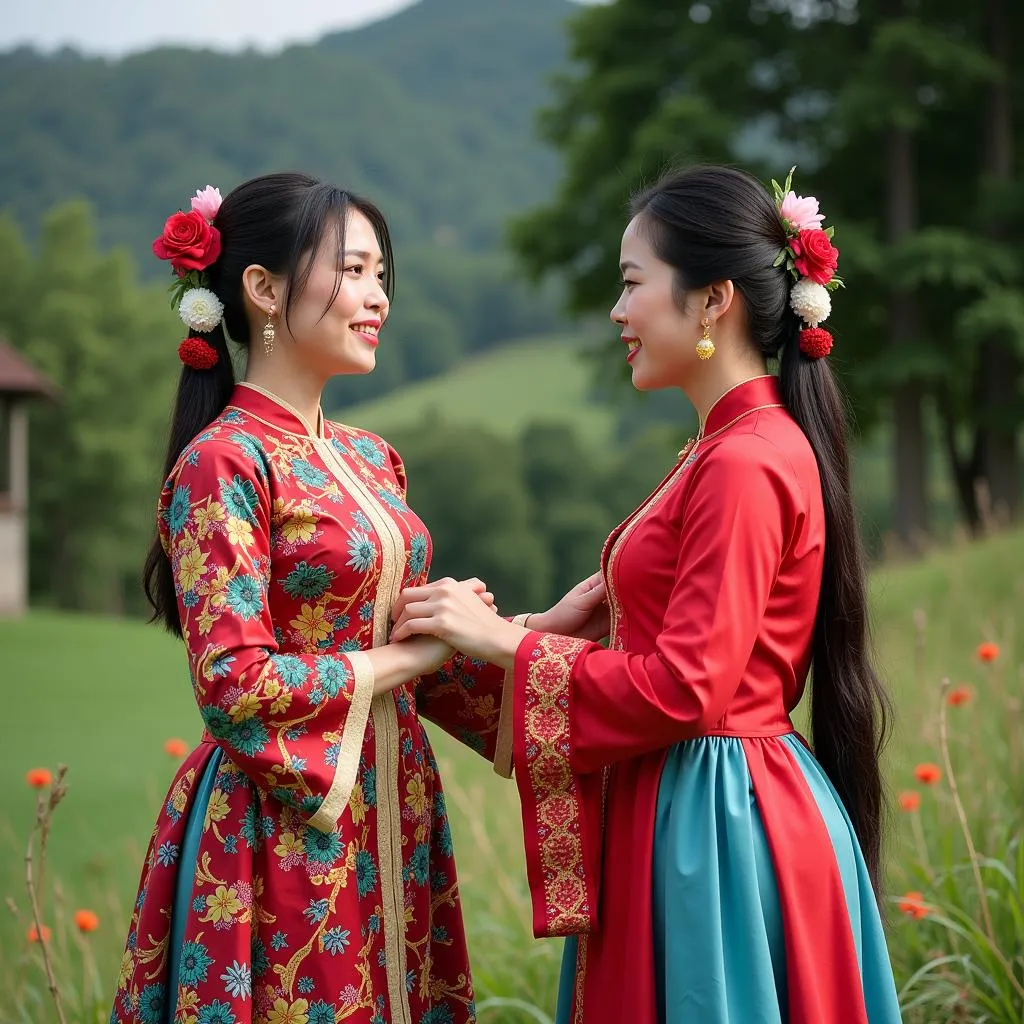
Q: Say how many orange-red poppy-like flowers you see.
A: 9